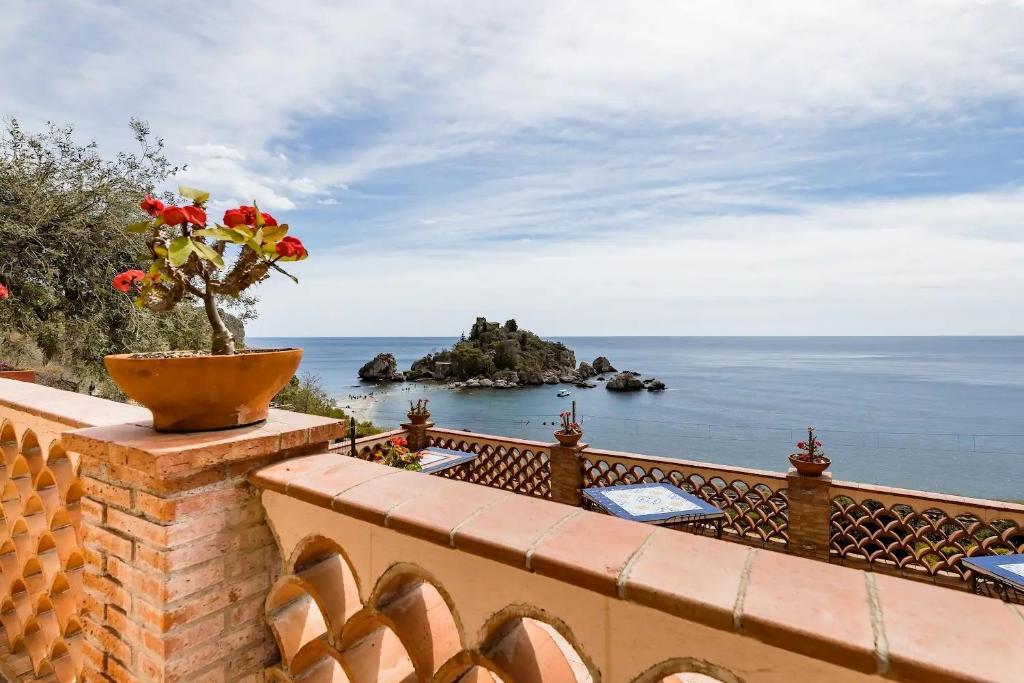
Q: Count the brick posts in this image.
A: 4